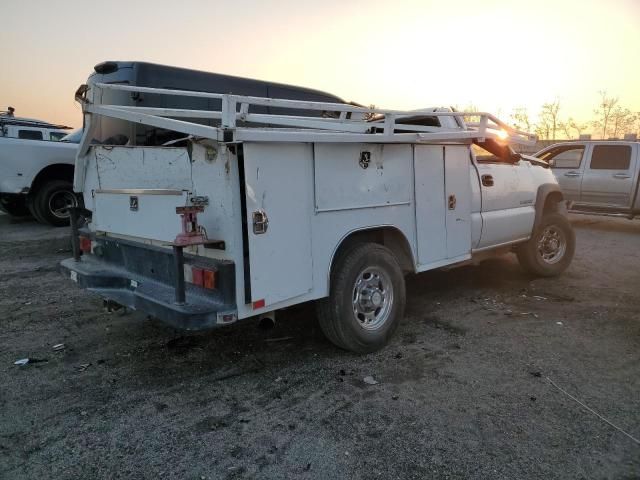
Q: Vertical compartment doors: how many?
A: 3